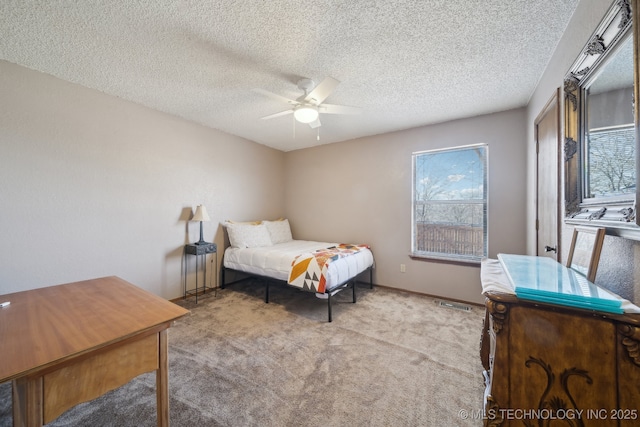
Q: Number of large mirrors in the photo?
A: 1